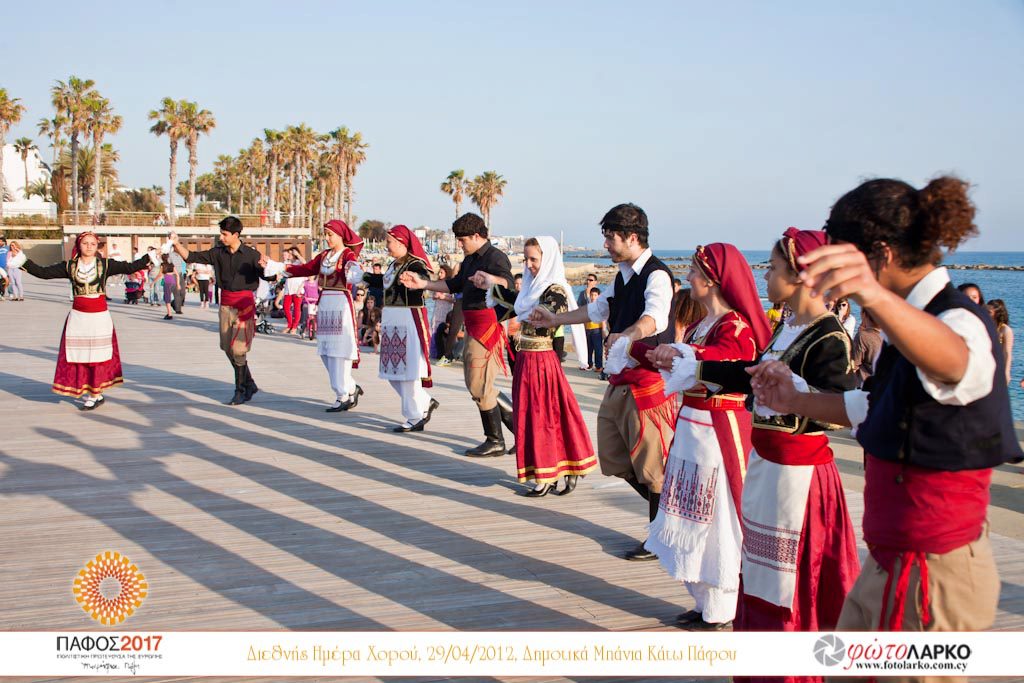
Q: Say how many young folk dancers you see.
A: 10